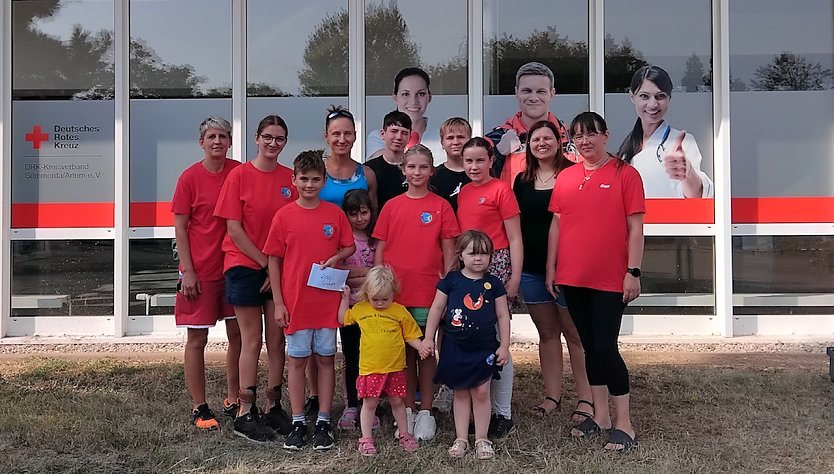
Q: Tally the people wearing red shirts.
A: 6